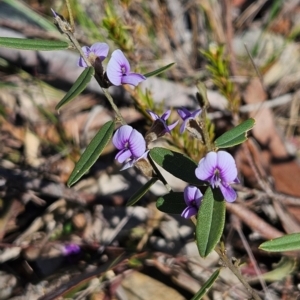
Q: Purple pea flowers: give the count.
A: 7